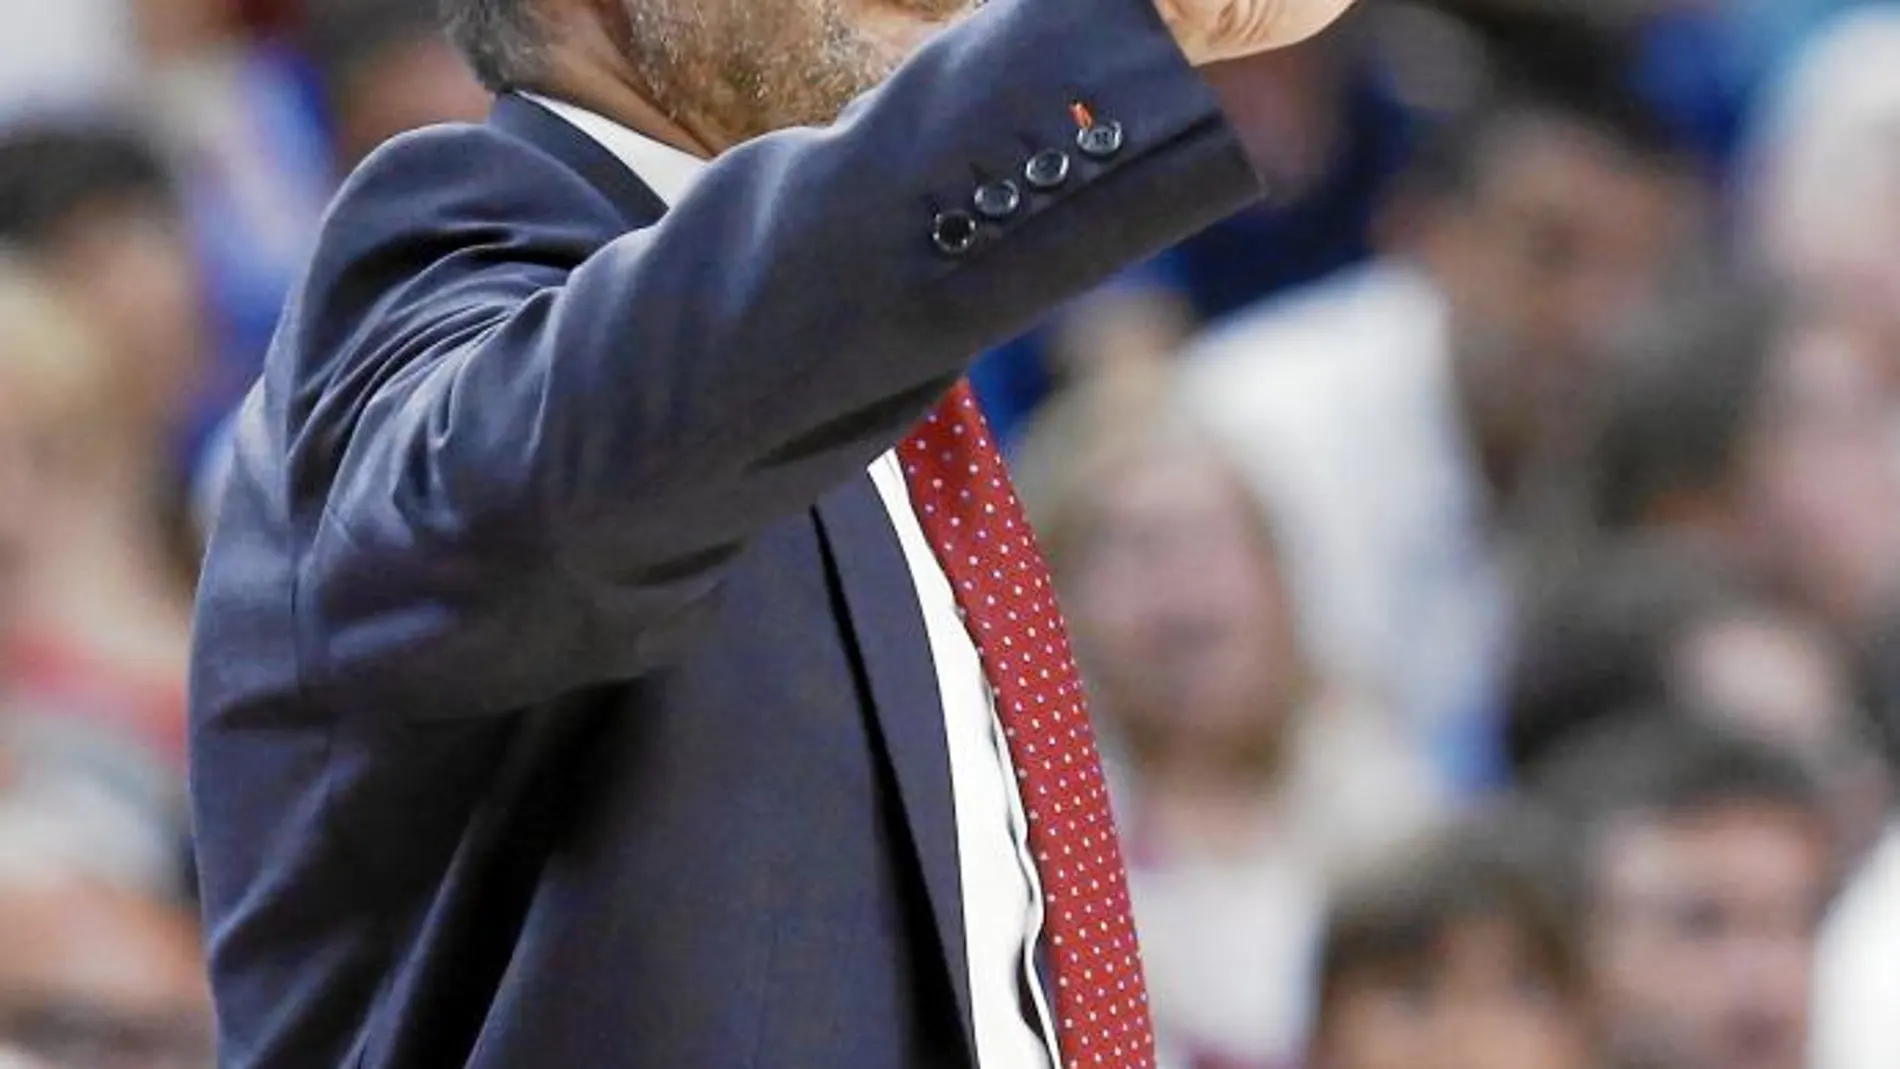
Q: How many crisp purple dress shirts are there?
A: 0